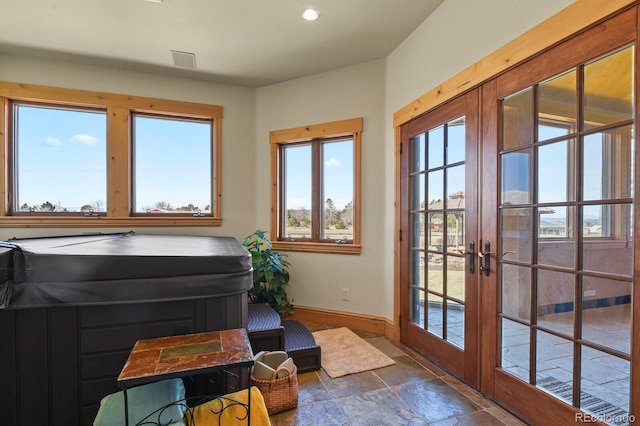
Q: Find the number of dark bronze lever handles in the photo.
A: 2